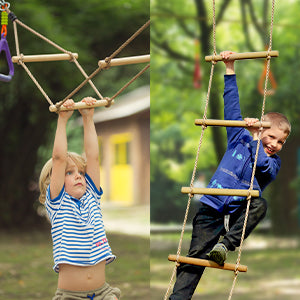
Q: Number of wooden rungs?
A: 7